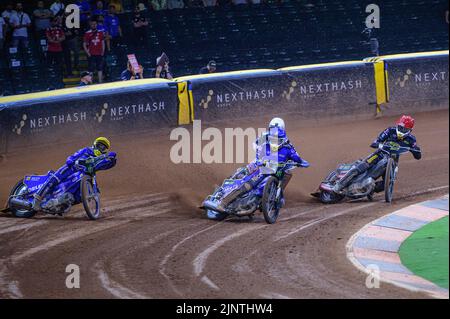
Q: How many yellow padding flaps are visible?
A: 2